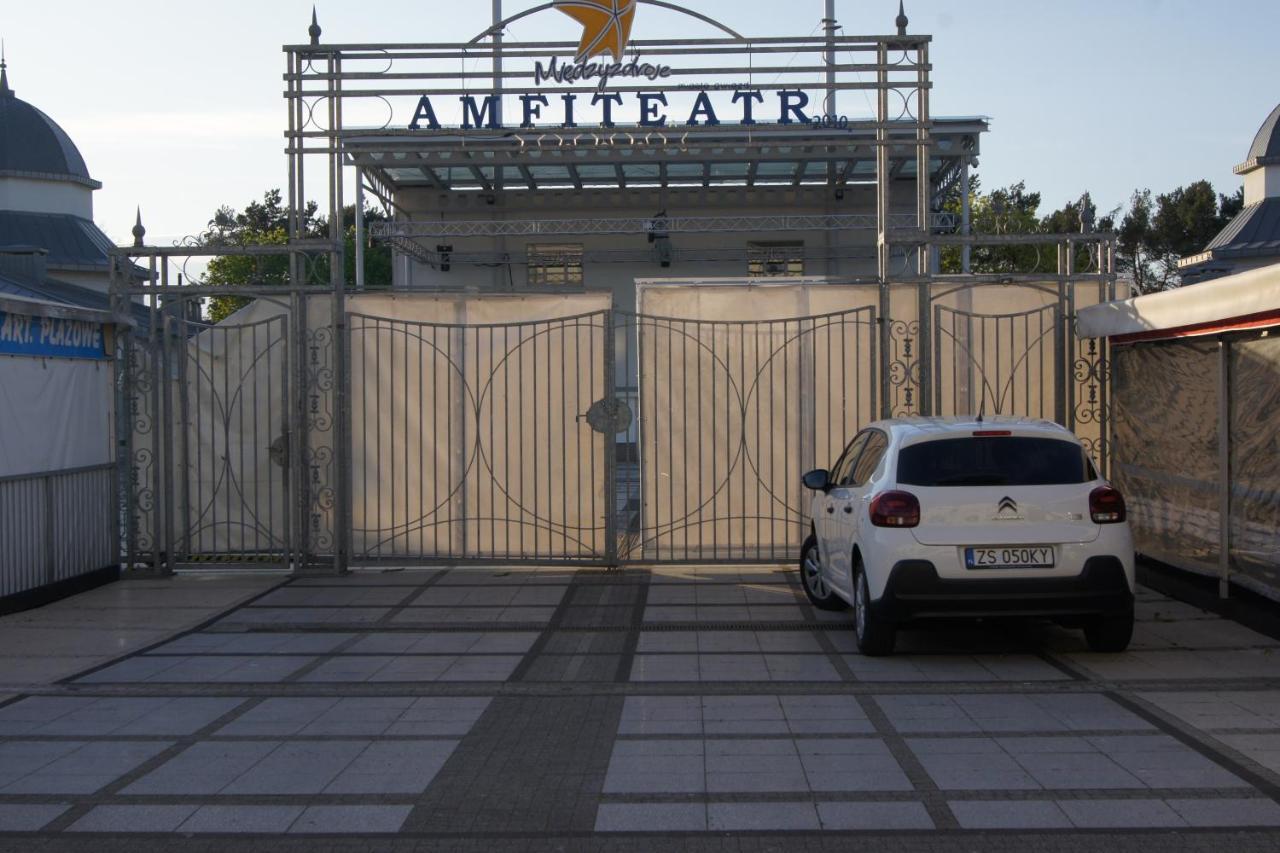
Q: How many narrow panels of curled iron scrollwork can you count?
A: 4